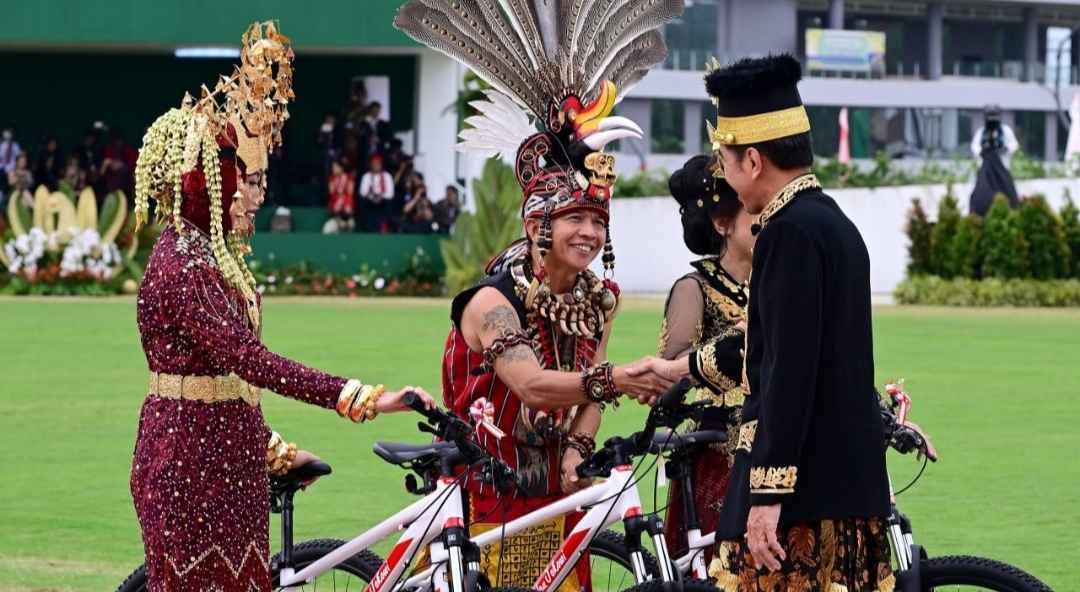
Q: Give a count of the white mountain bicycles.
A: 3